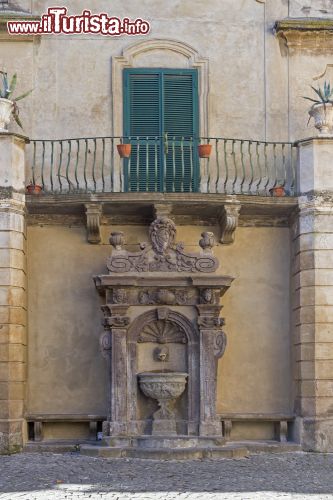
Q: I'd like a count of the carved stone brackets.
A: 3